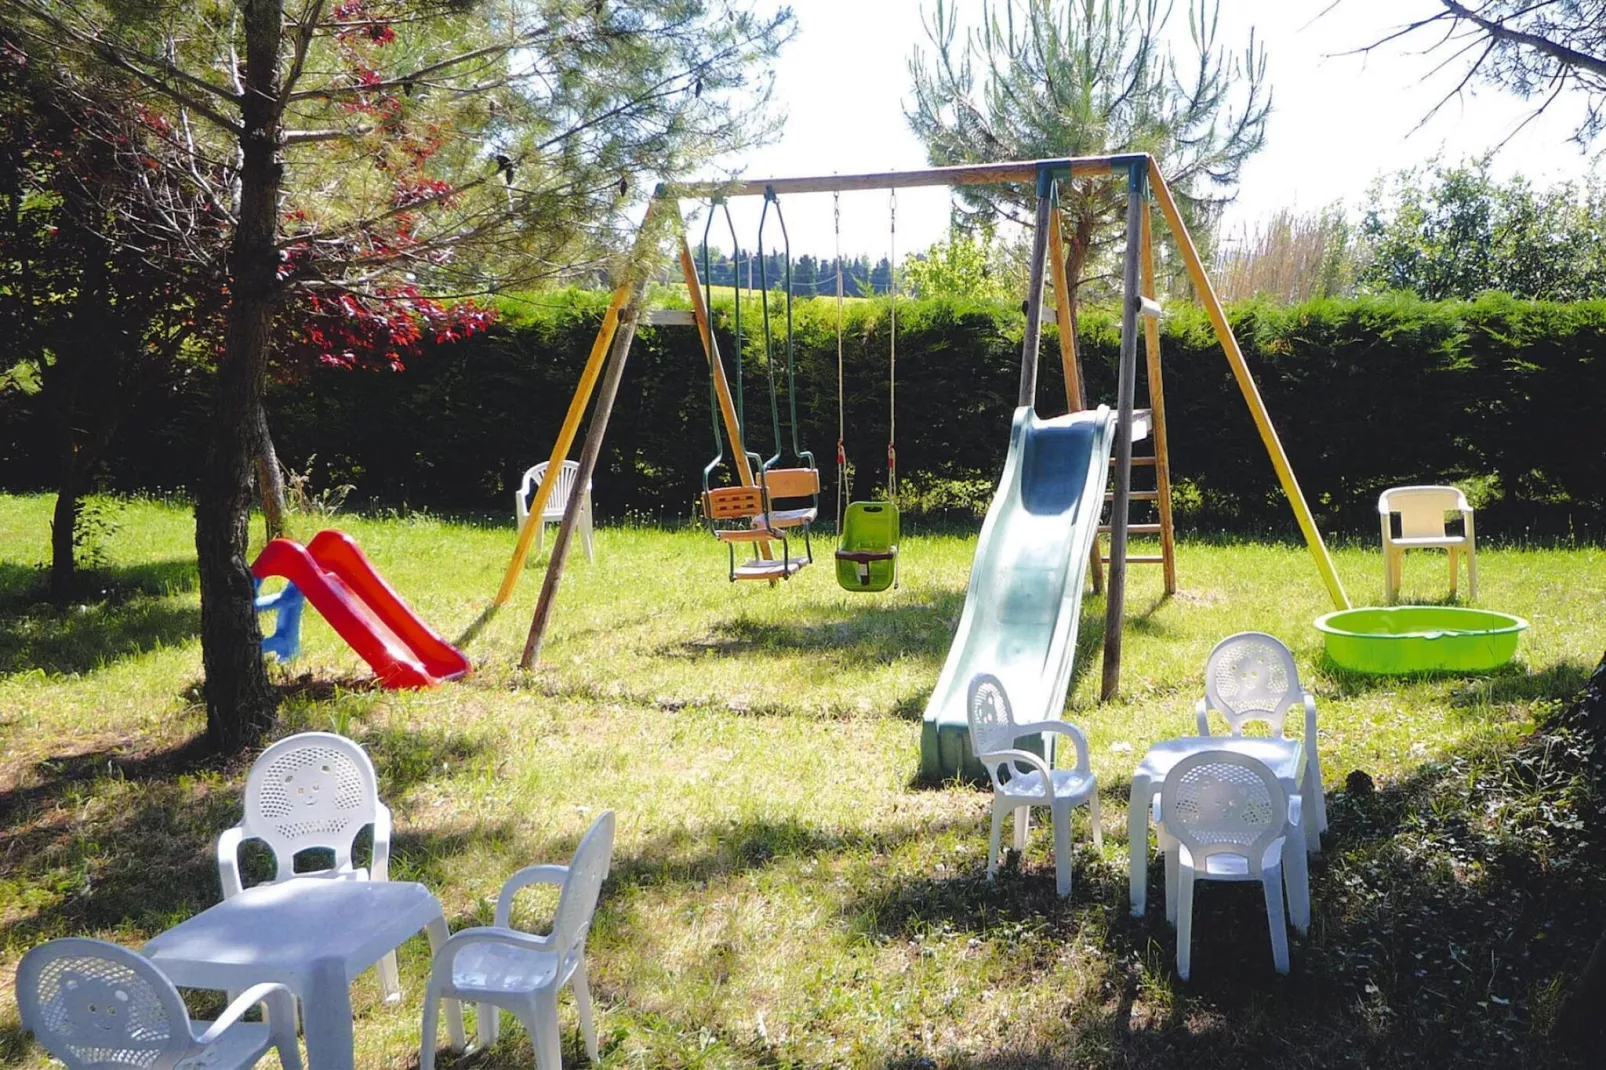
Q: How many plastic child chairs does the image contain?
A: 6